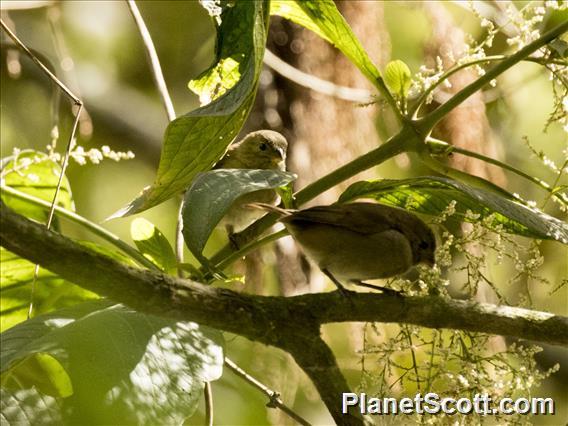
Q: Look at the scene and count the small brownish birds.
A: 2